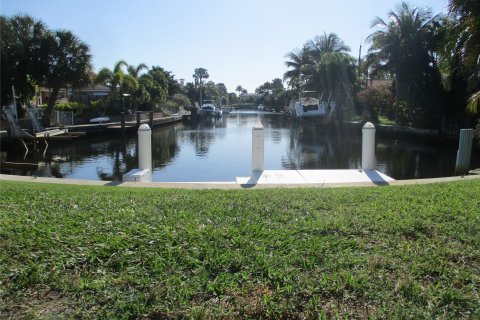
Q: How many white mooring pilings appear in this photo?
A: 3